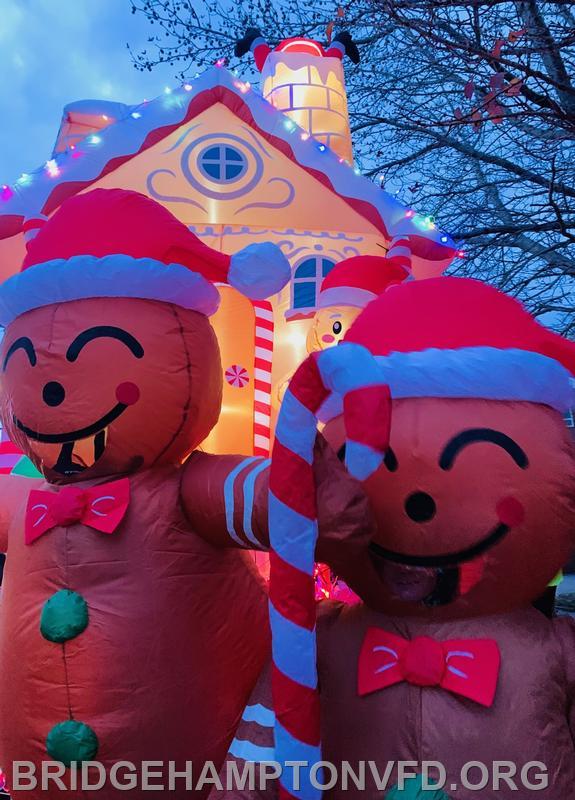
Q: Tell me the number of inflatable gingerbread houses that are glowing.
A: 1